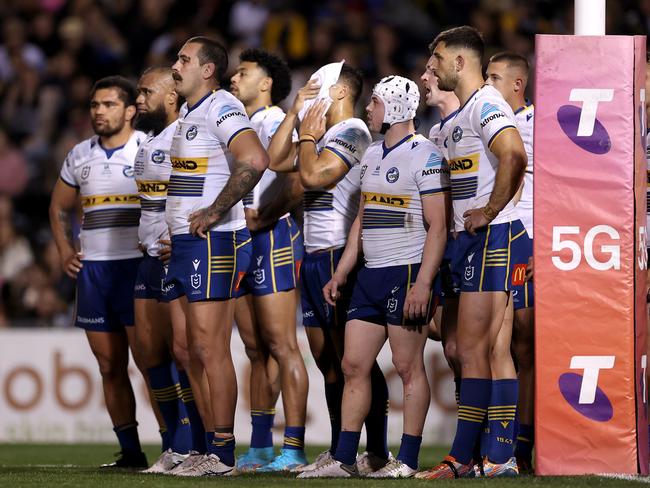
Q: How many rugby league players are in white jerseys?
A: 9